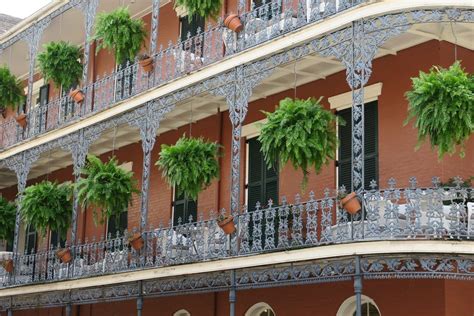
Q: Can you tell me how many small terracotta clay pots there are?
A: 9